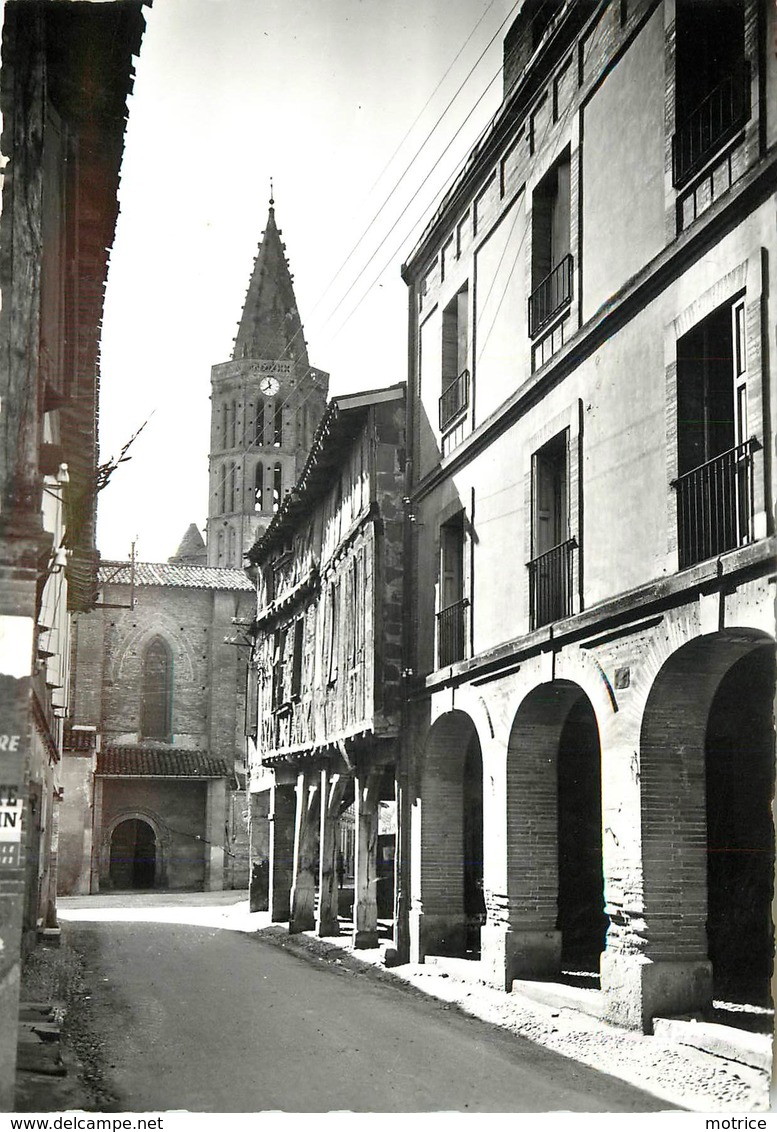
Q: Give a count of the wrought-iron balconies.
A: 6